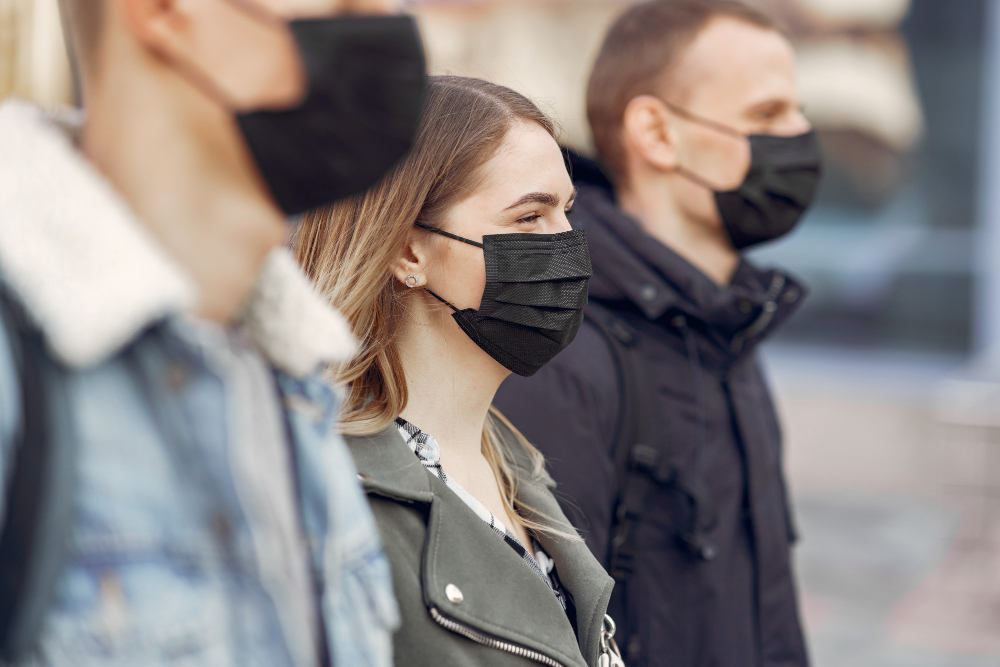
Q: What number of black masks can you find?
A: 3